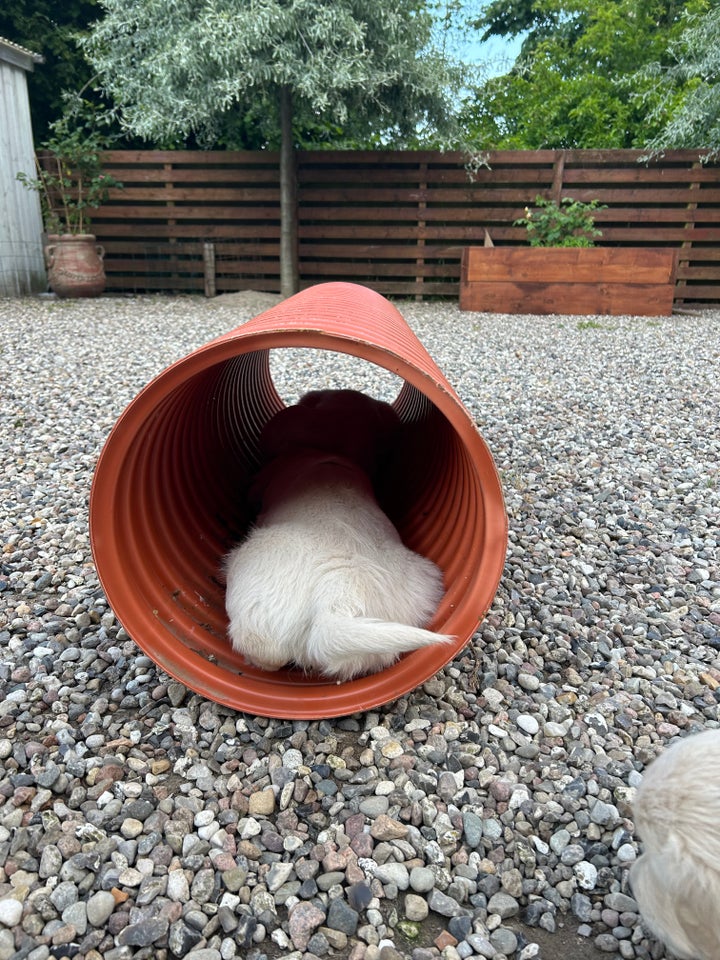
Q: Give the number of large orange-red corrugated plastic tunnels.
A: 1